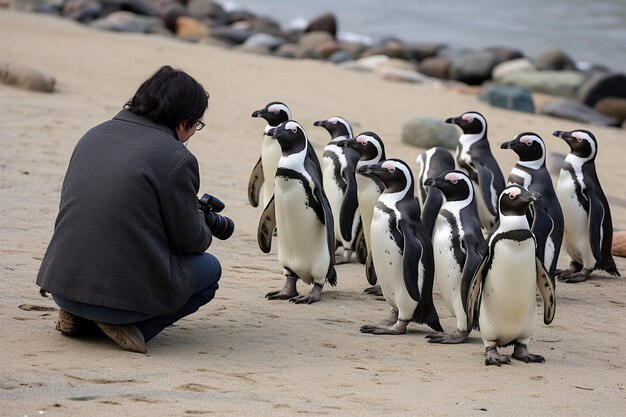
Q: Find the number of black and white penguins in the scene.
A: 11